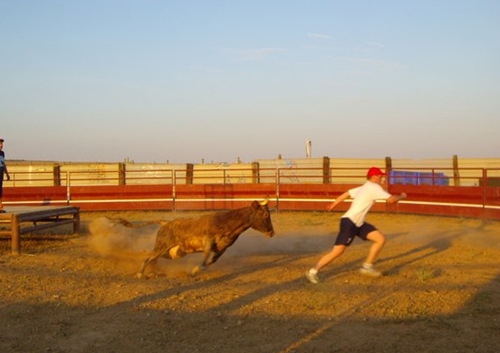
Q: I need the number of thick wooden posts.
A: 7